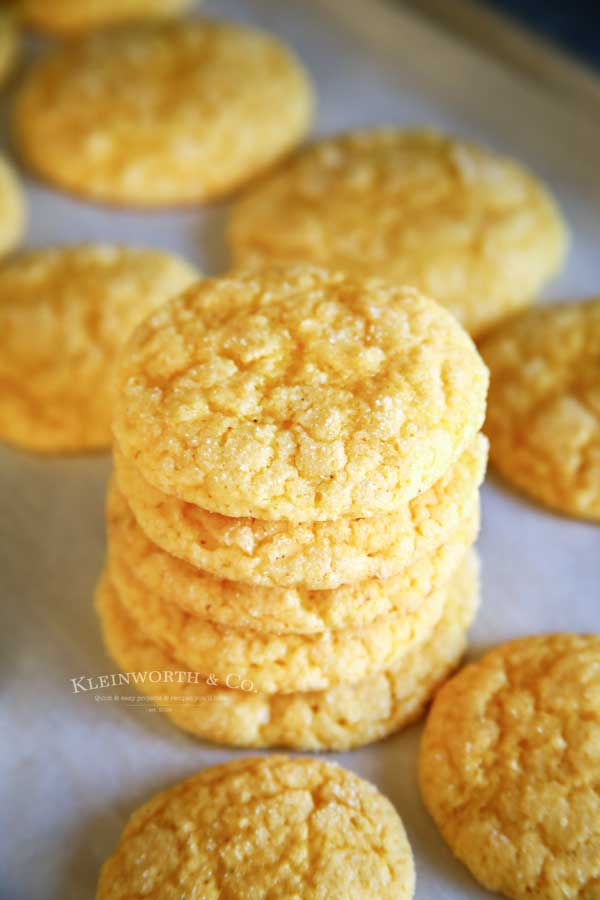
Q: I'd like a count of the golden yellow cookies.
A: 14